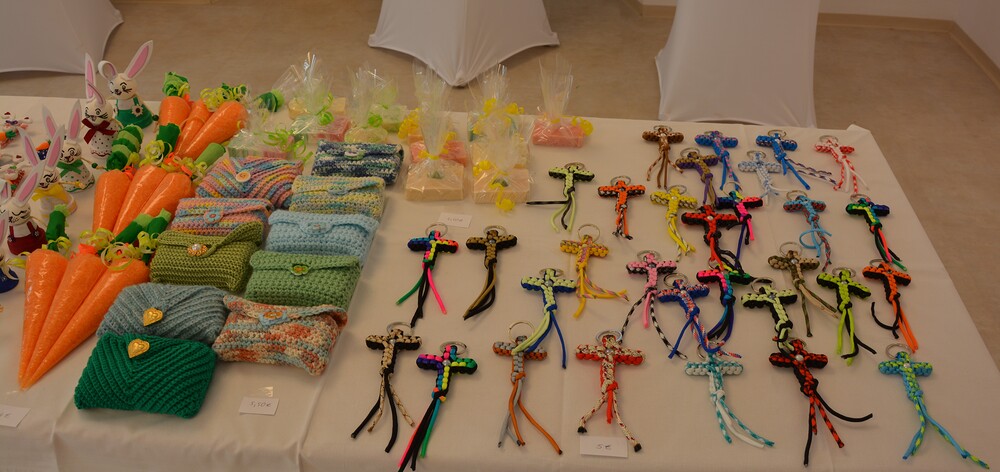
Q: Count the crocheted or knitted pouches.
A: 10